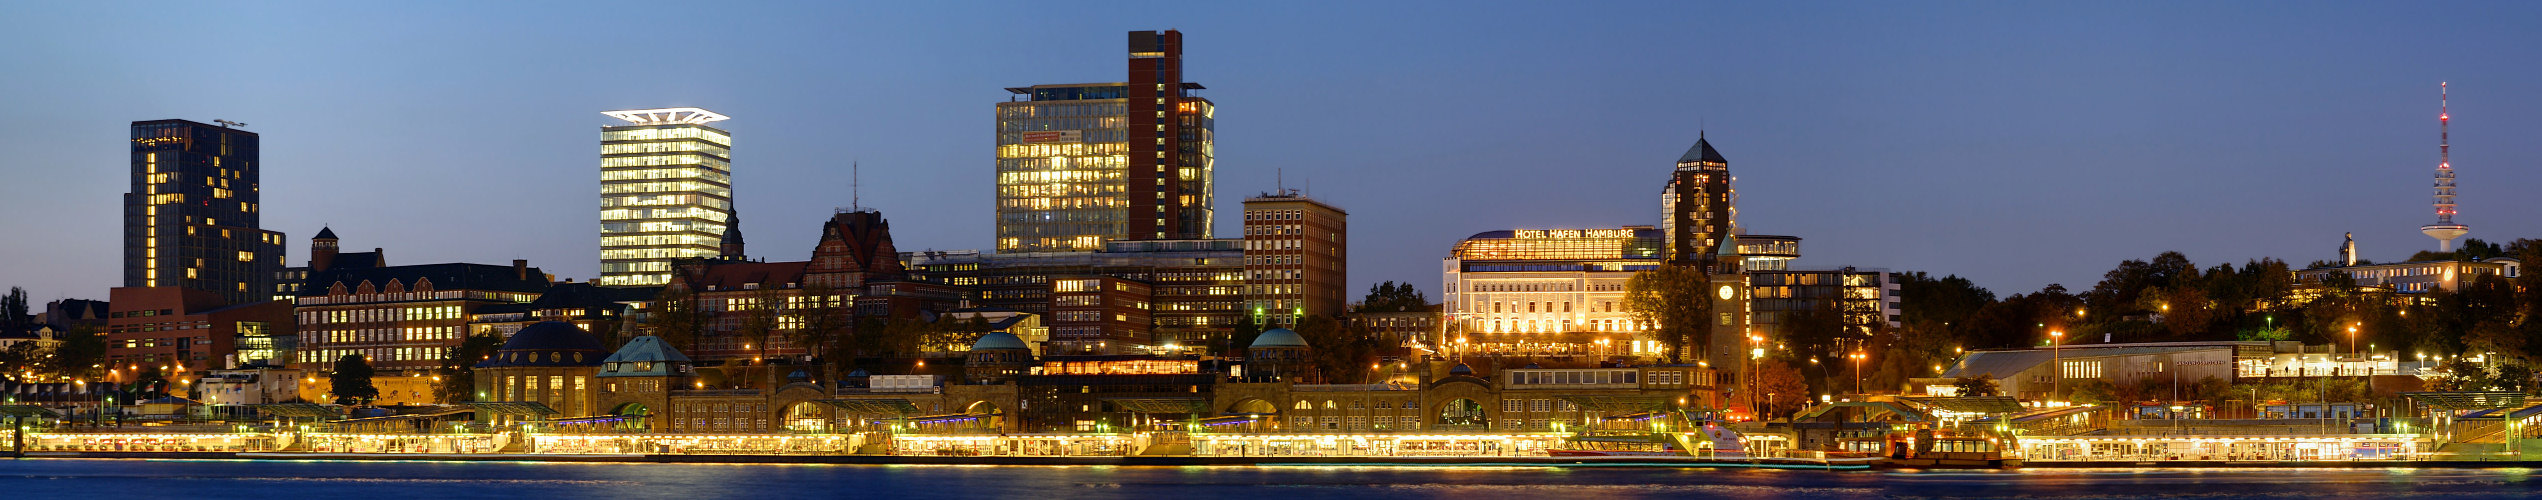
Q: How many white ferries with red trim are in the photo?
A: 1